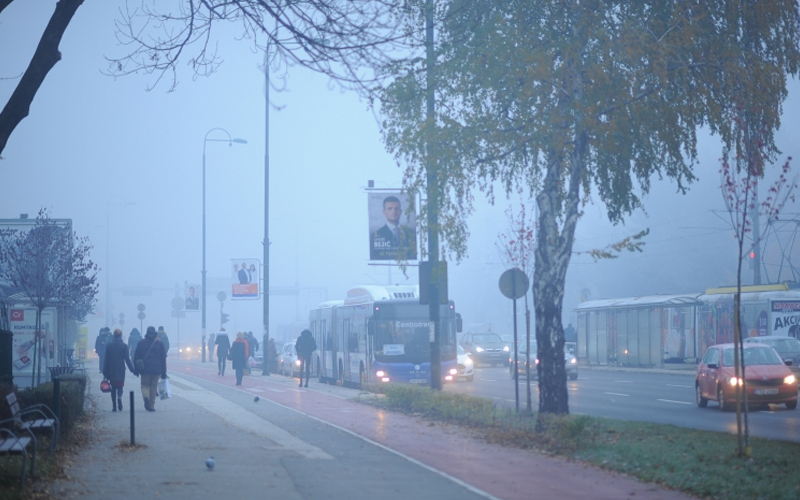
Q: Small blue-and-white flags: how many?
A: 0